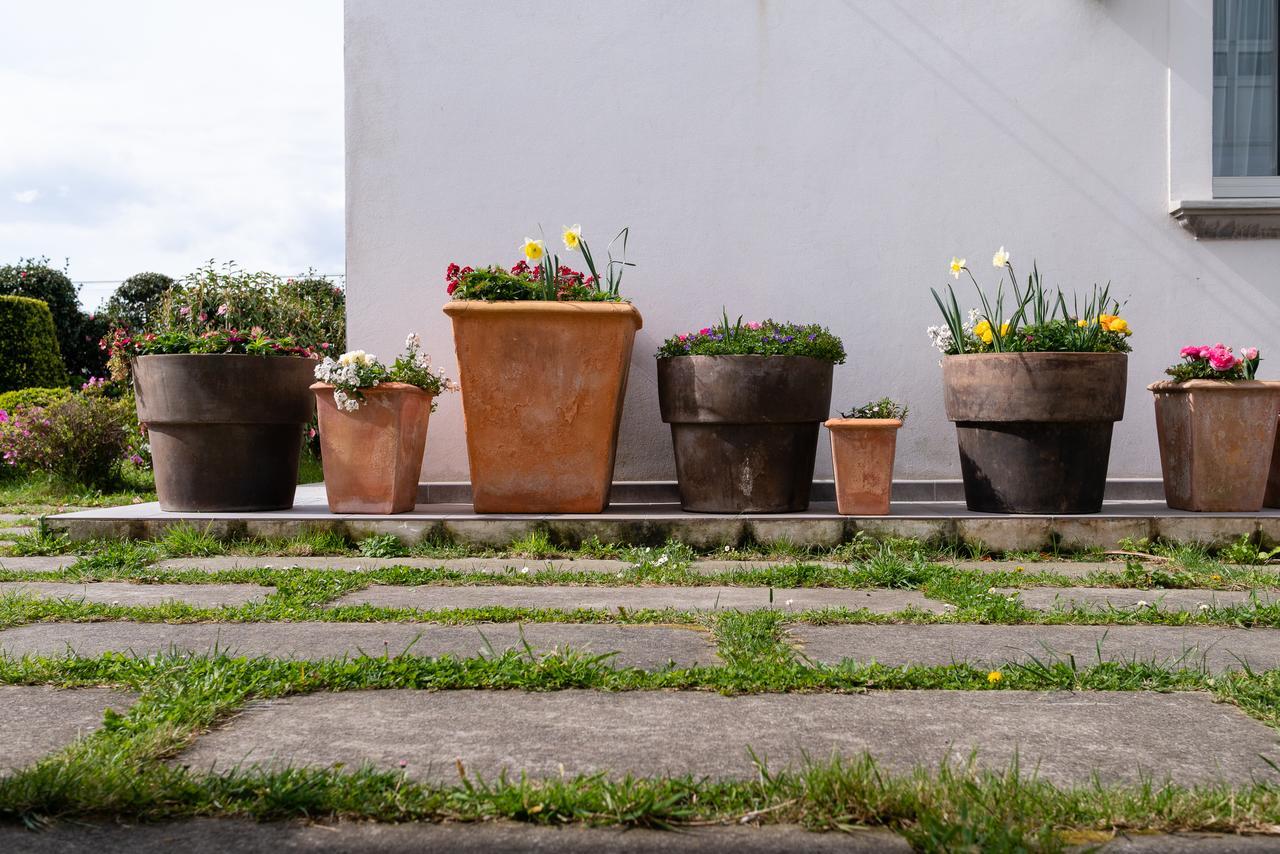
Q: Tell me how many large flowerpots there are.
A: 4